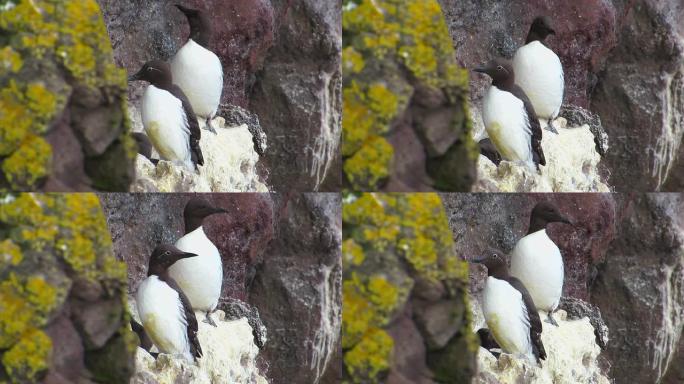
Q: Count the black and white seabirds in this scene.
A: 8